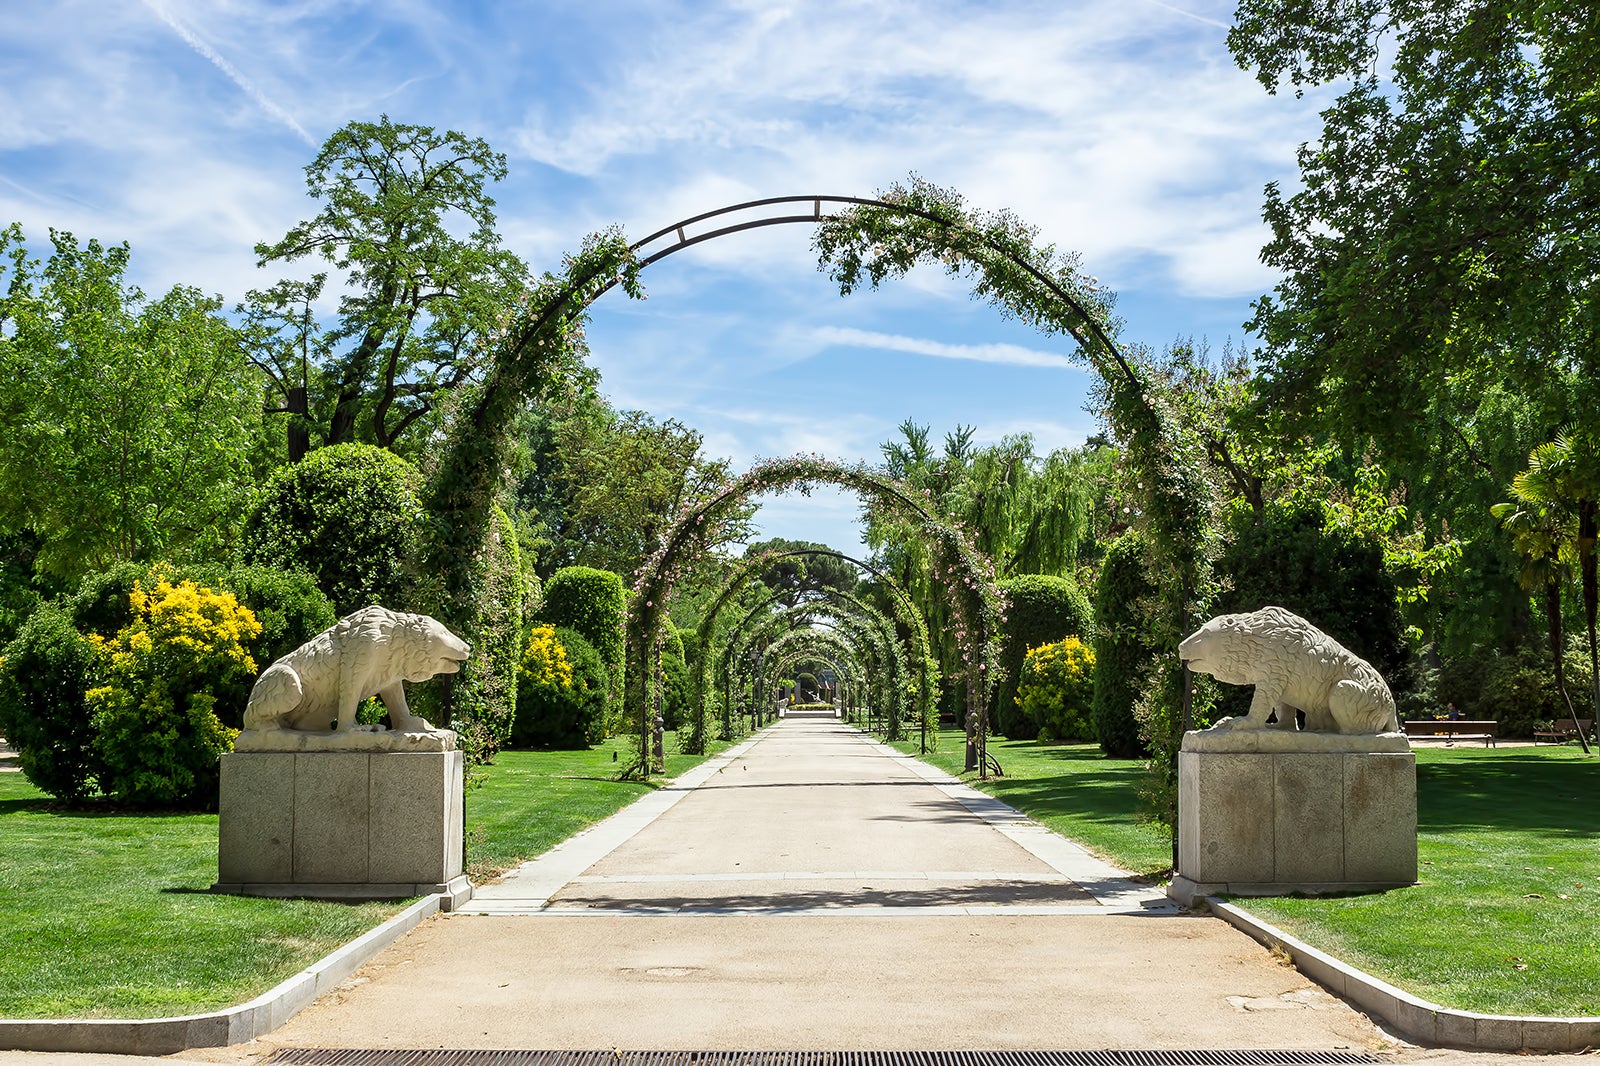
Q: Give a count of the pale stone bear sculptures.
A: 2